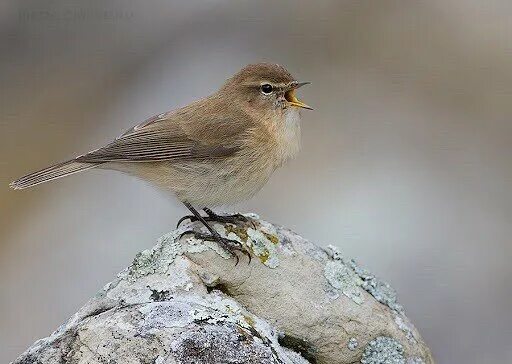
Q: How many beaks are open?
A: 1